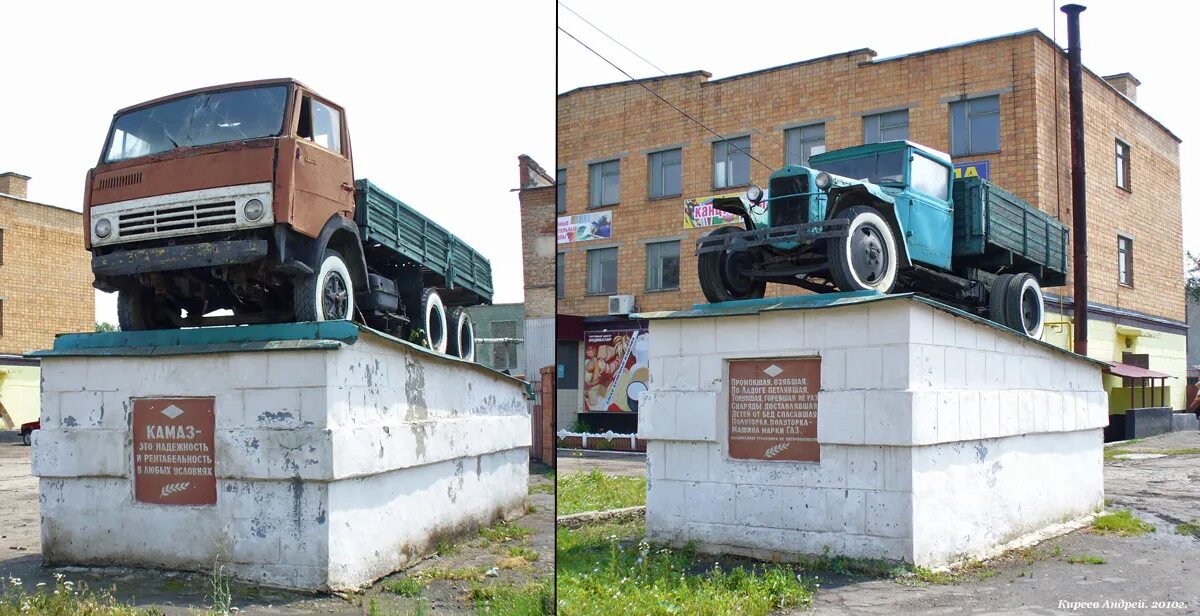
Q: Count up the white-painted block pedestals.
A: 2